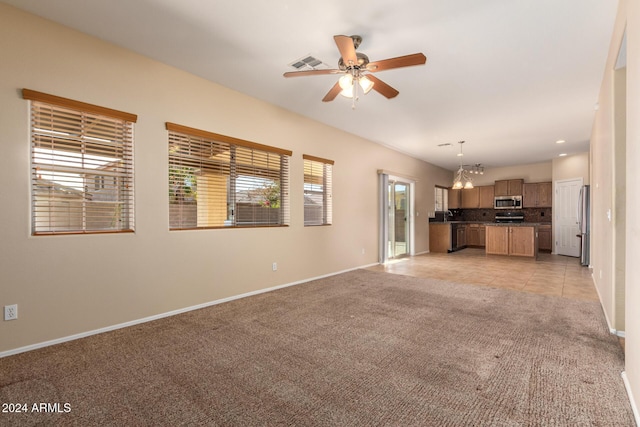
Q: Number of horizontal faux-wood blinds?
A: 3